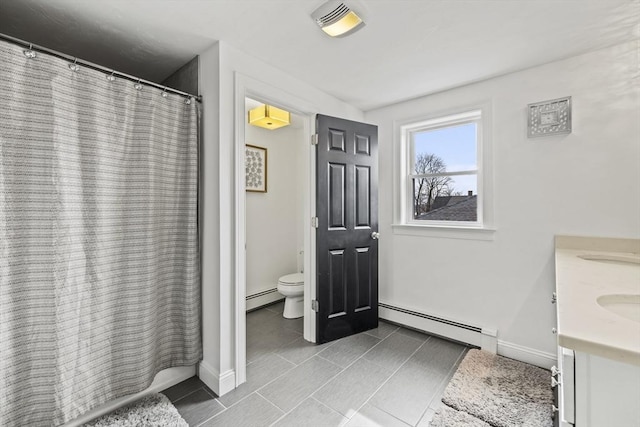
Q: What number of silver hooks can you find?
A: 6